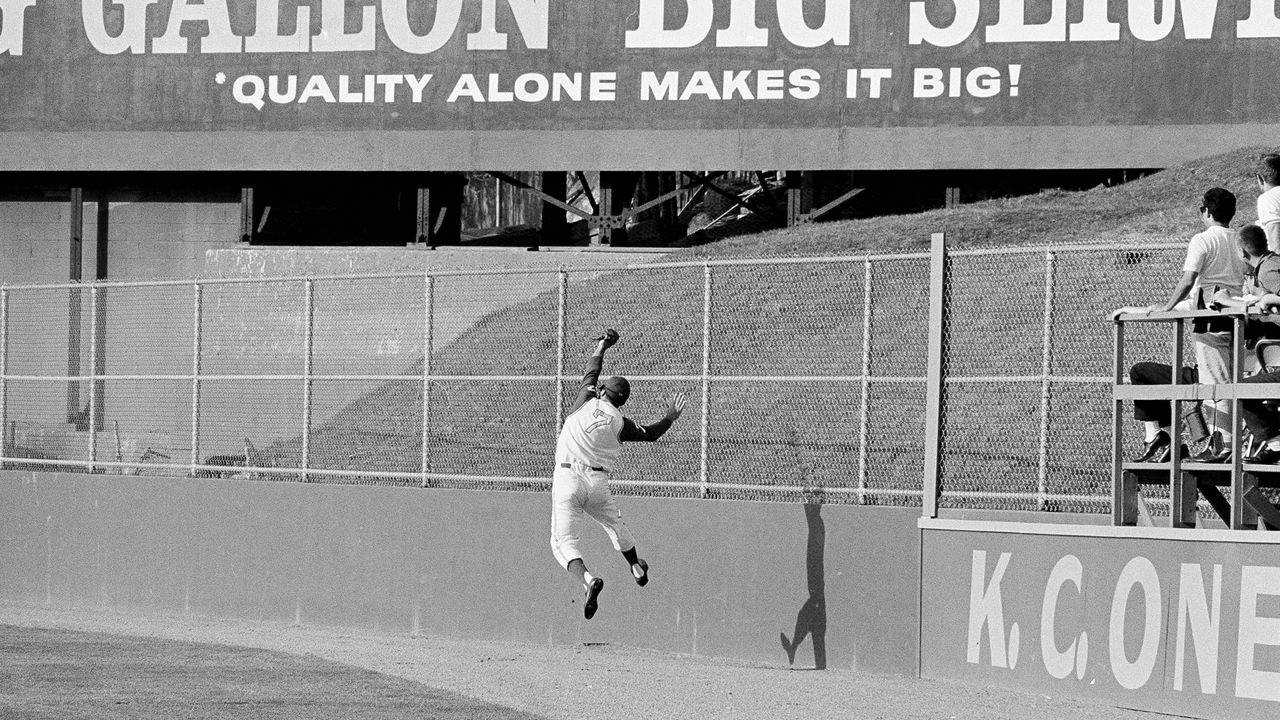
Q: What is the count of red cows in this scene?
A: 0